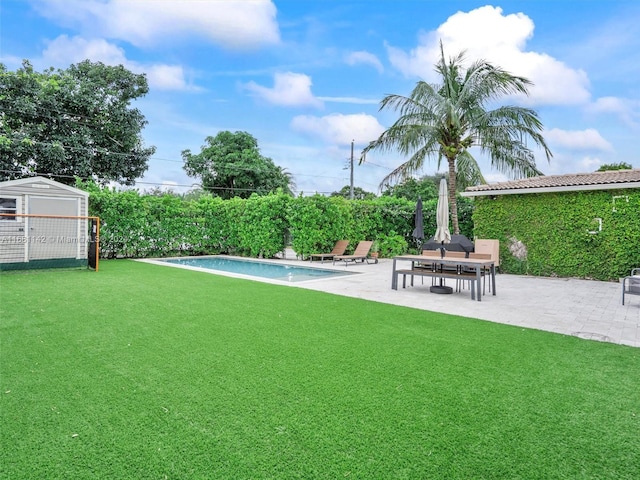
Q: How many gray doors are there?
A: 1